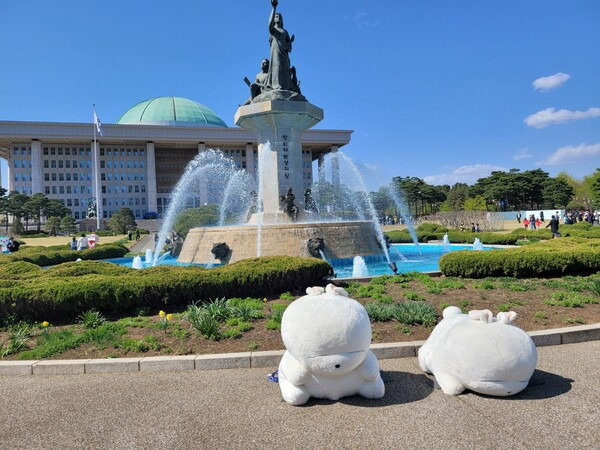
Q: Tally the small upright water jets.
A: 5